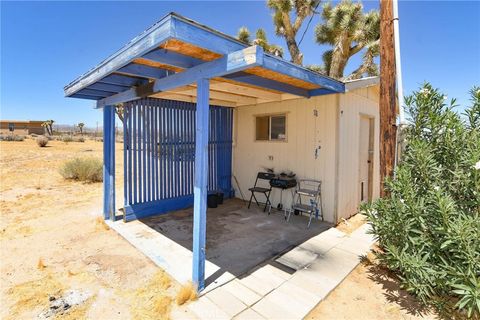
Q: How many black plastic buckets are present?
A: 2